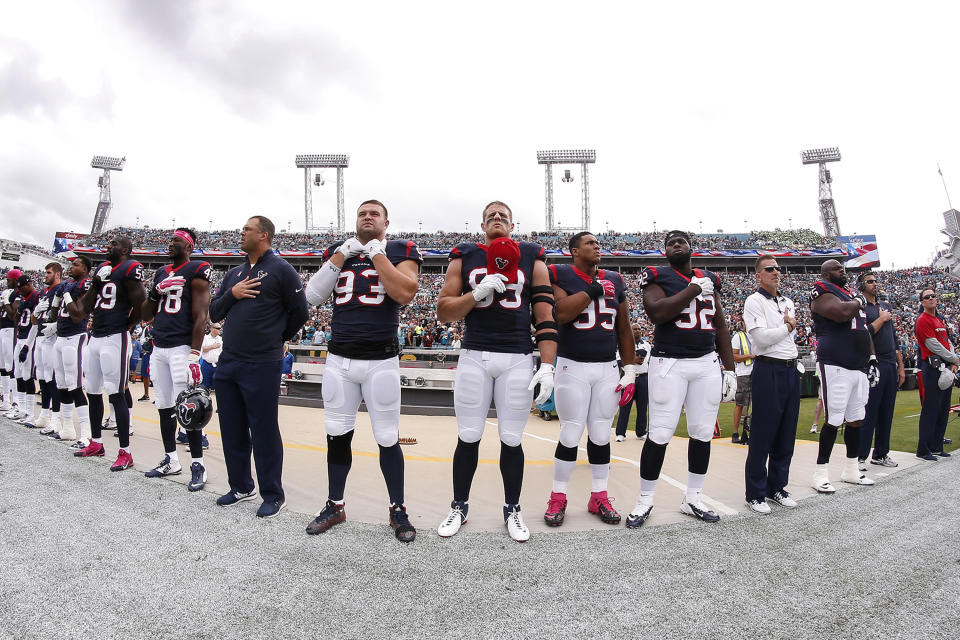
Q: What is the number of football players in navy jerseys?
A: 11